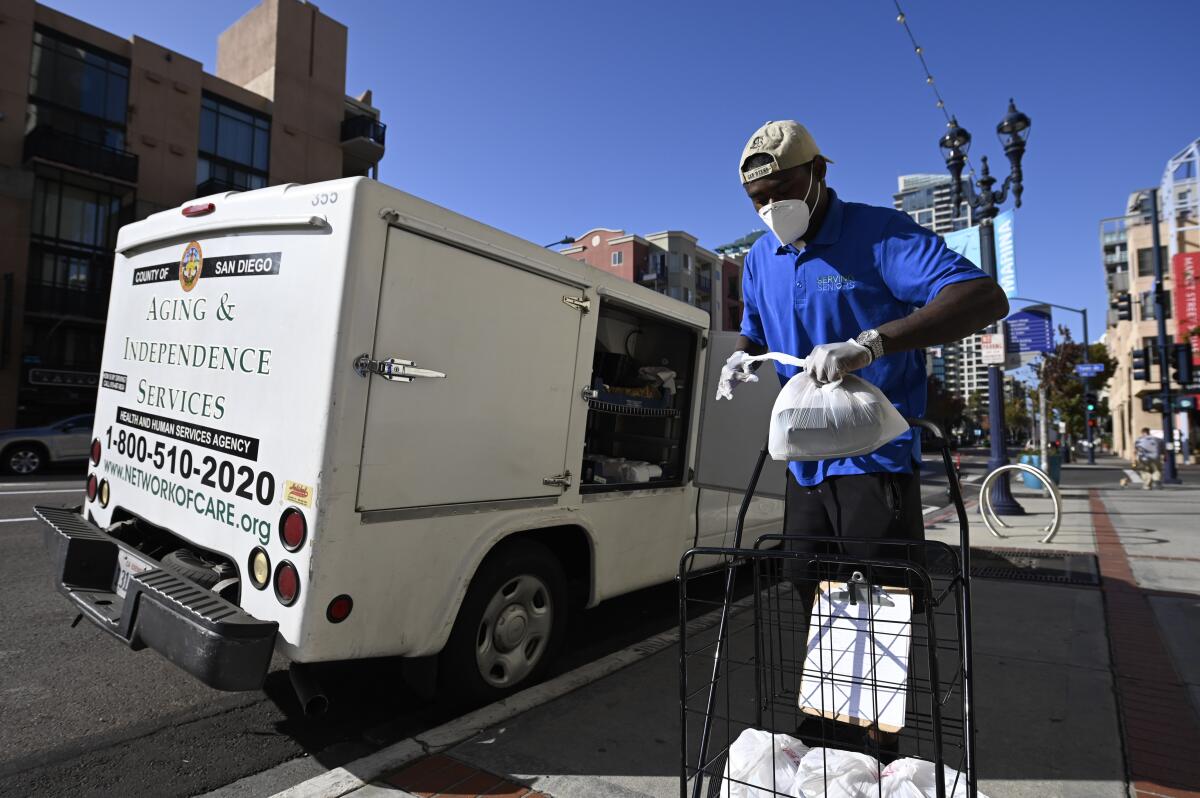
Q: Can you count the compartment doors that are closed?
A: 1